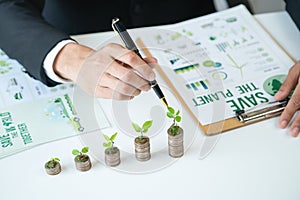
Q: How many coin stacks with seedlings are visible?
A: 5